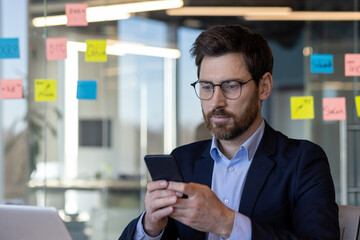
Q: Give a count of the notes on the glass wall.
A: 12